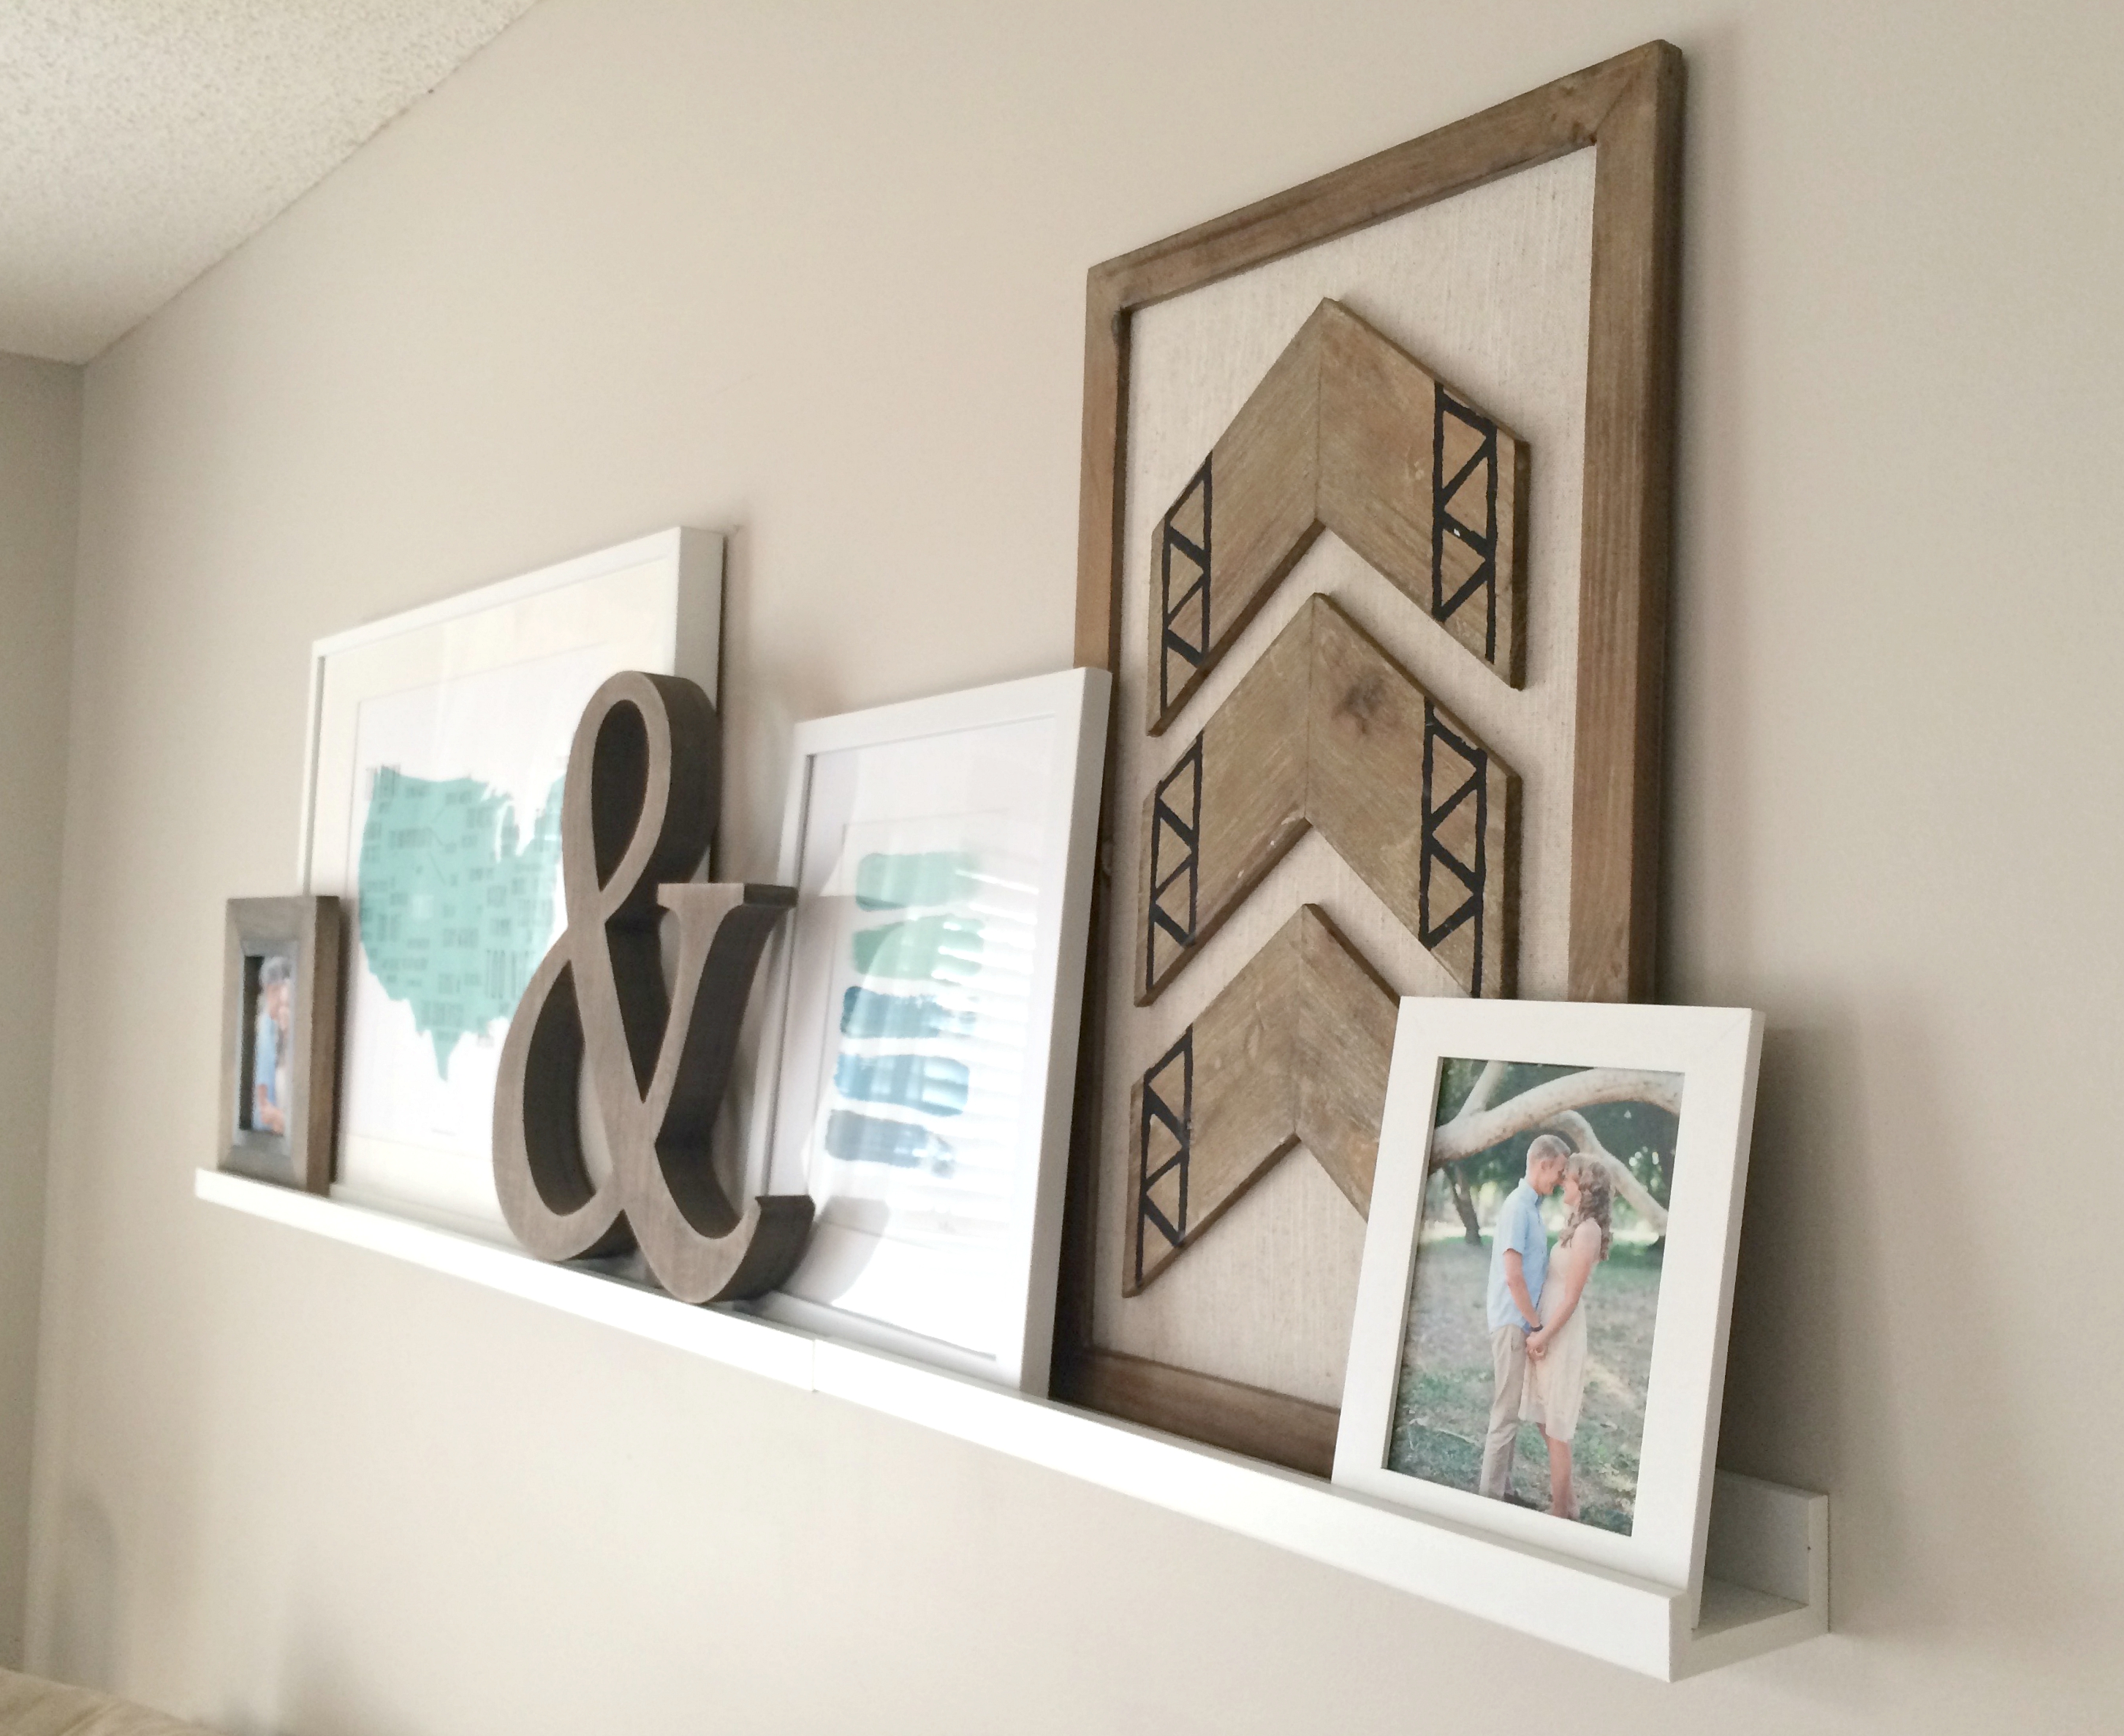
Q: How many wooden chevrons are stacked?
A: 3